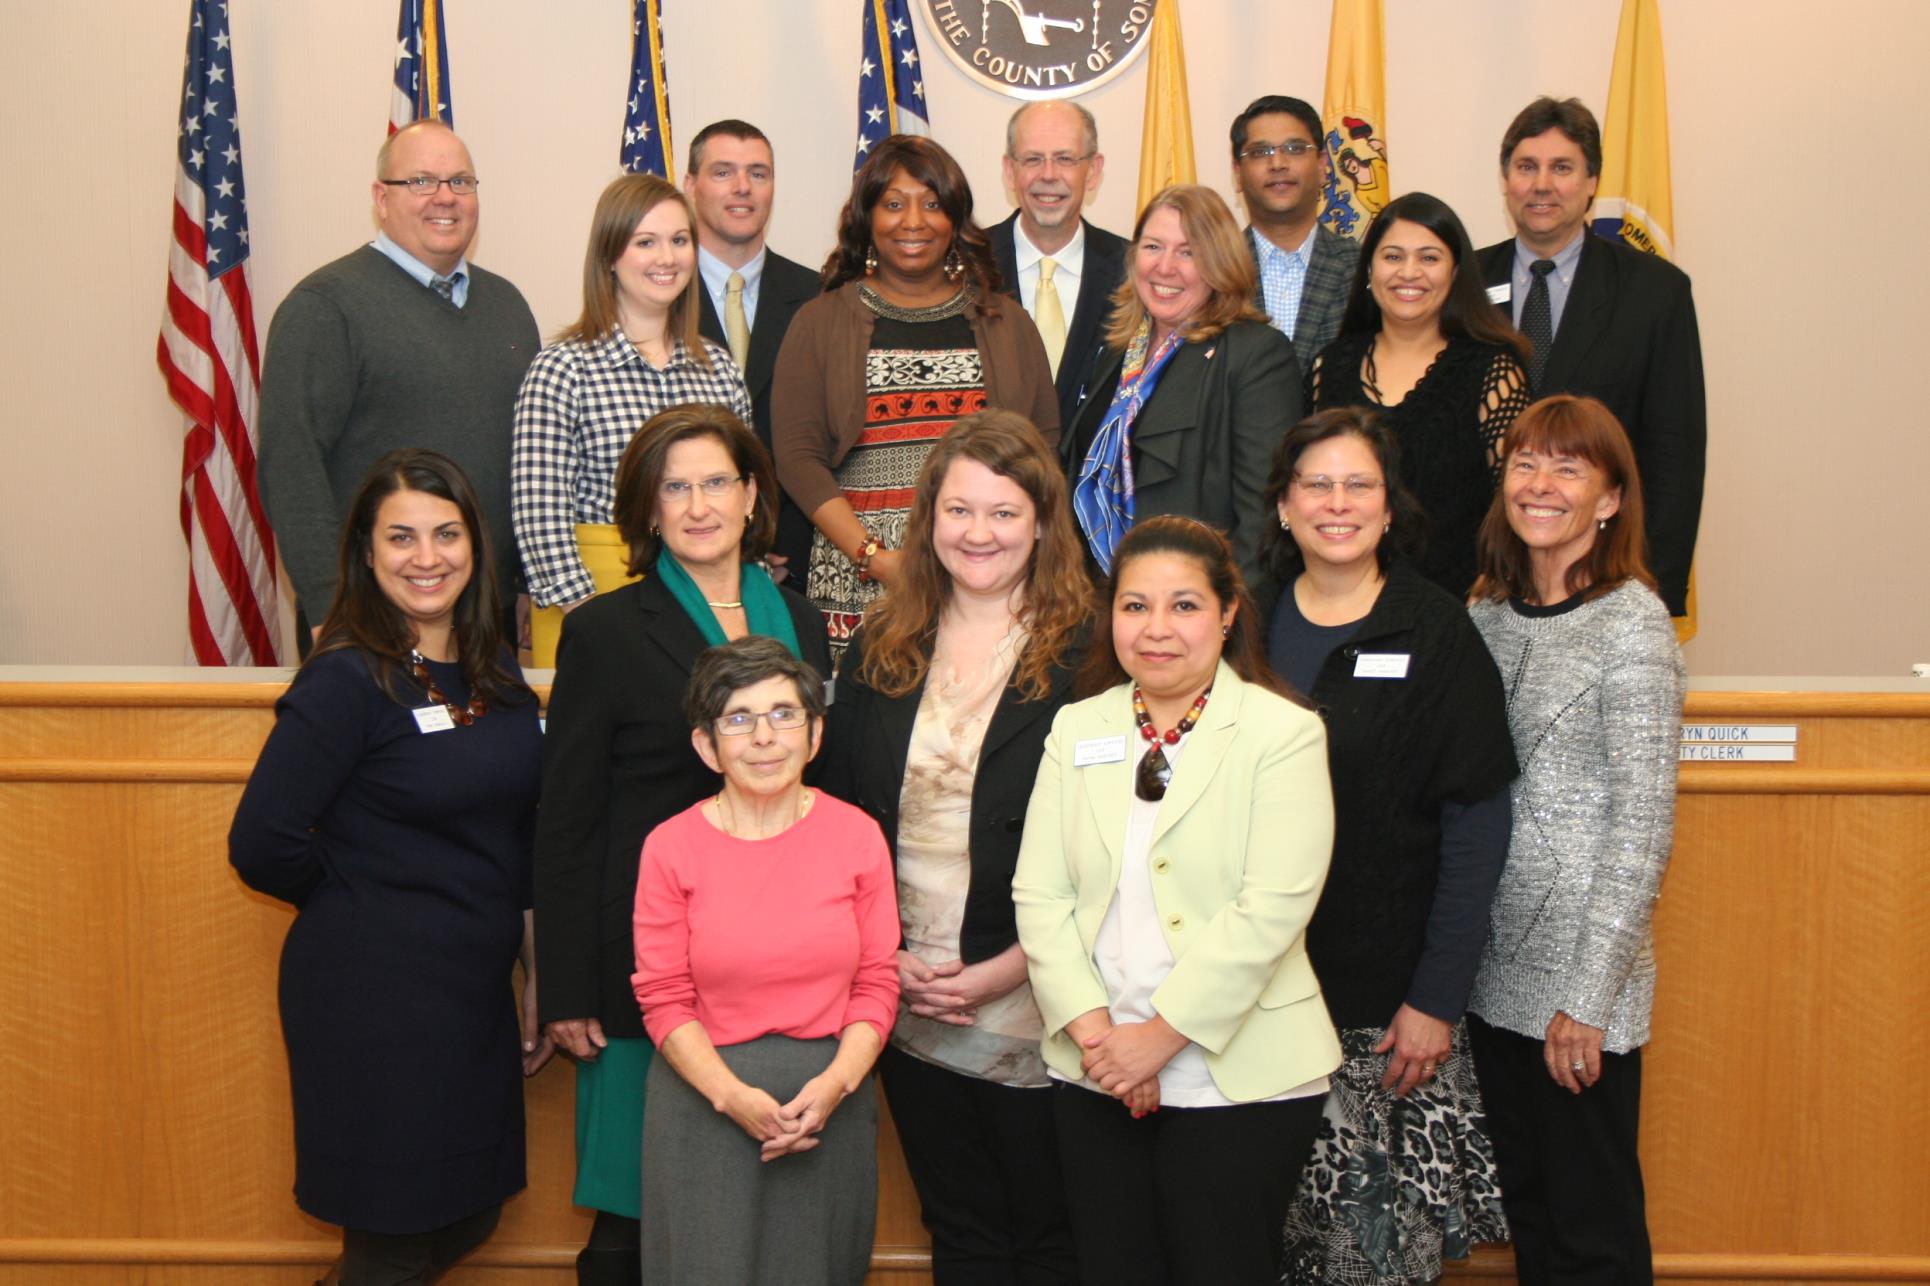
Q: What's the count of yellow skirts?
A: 1